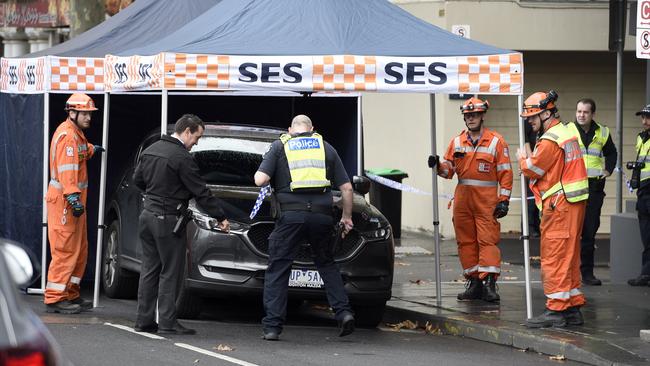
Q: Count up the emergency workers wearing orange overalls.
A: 3